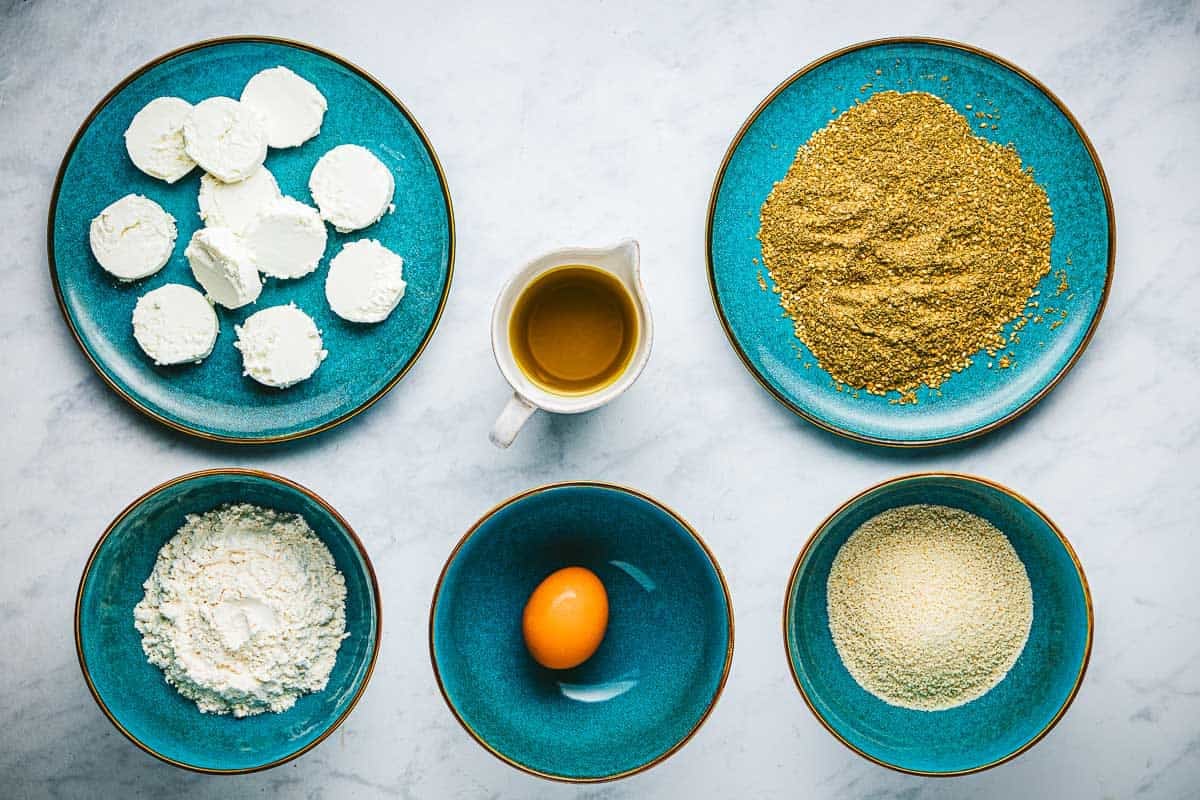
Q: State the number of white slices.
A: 11